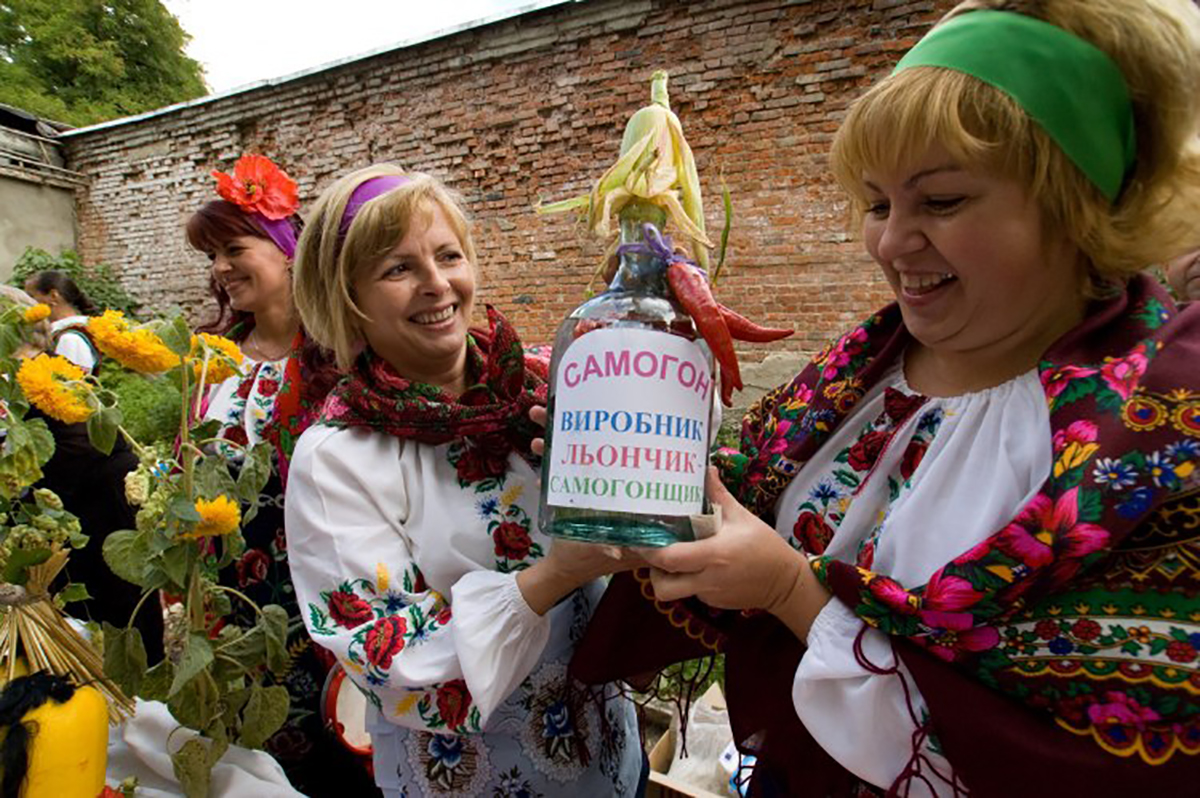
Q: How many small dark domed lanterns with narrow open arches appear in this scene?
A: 0